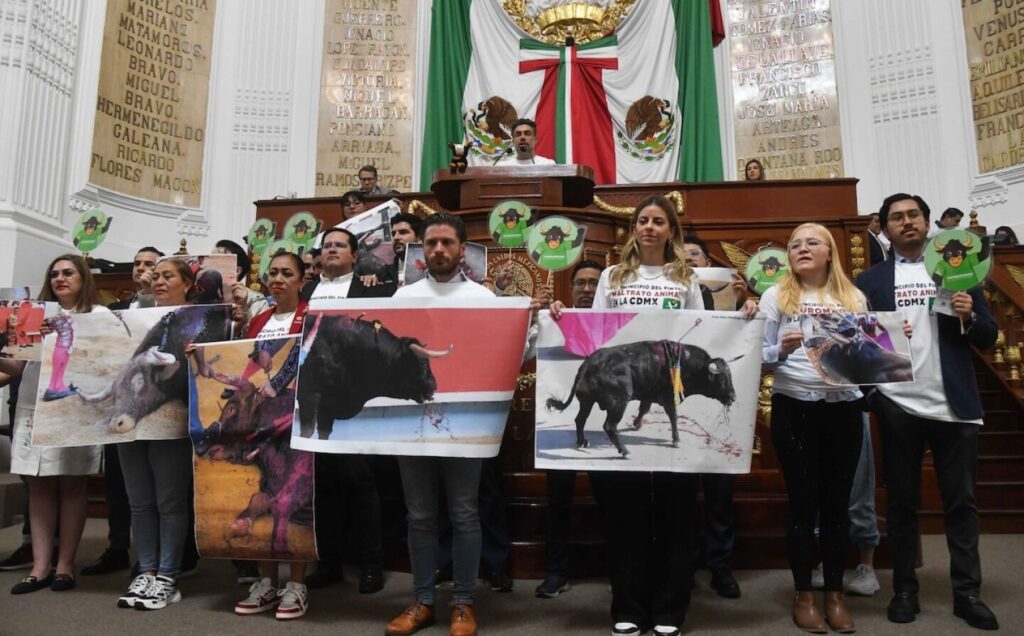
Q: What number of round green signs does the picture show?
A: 8